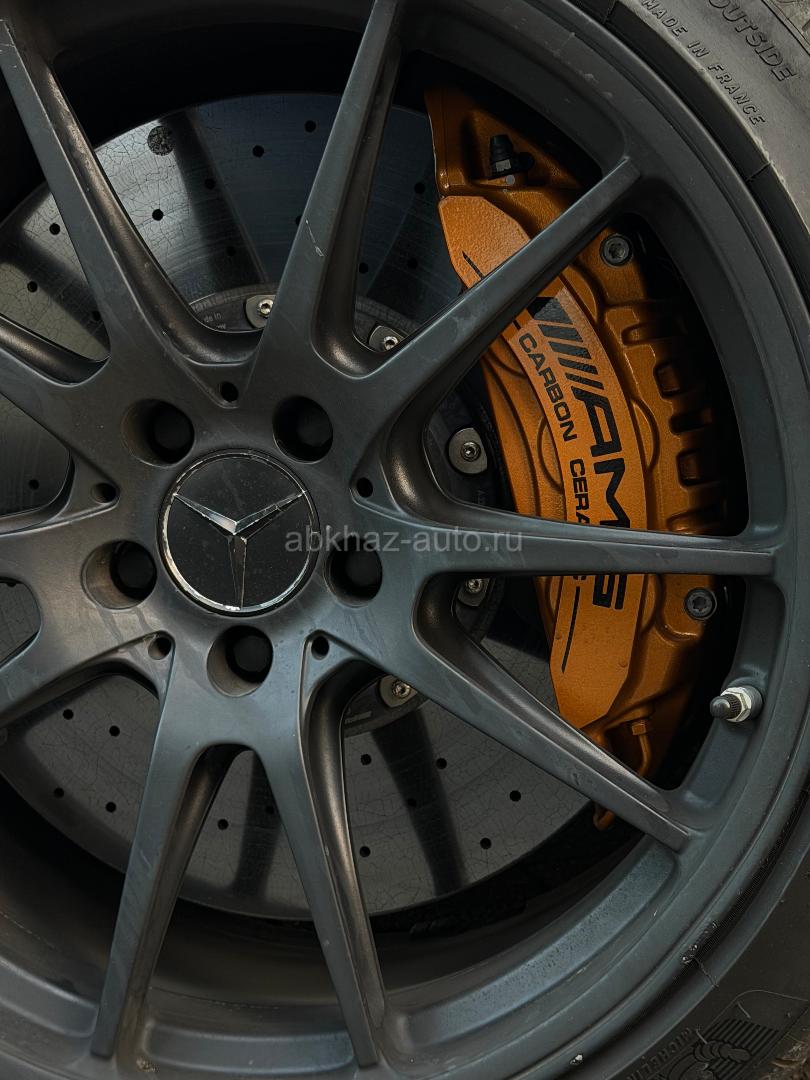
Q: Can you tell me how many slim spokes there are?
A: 10